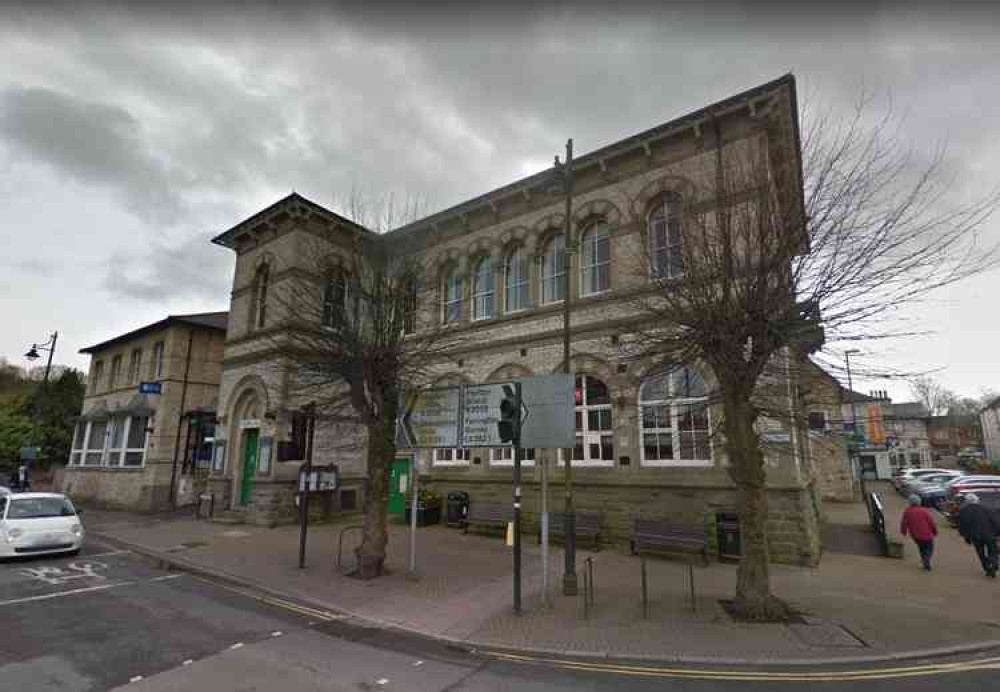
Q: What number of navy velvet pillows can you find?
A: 0